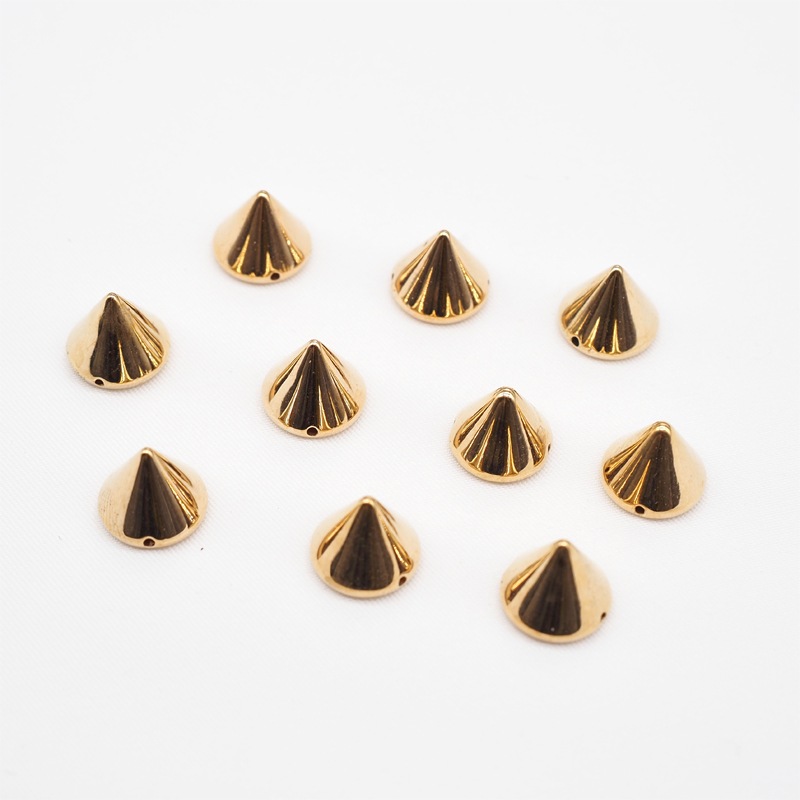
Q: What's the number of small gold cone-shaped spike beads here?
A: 10